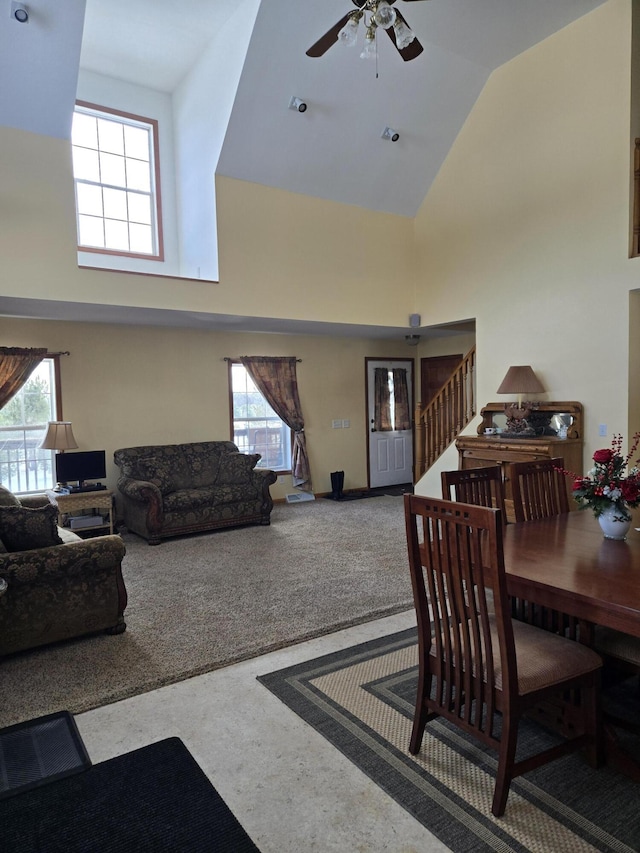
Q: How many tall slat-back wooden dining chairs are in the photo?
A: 3